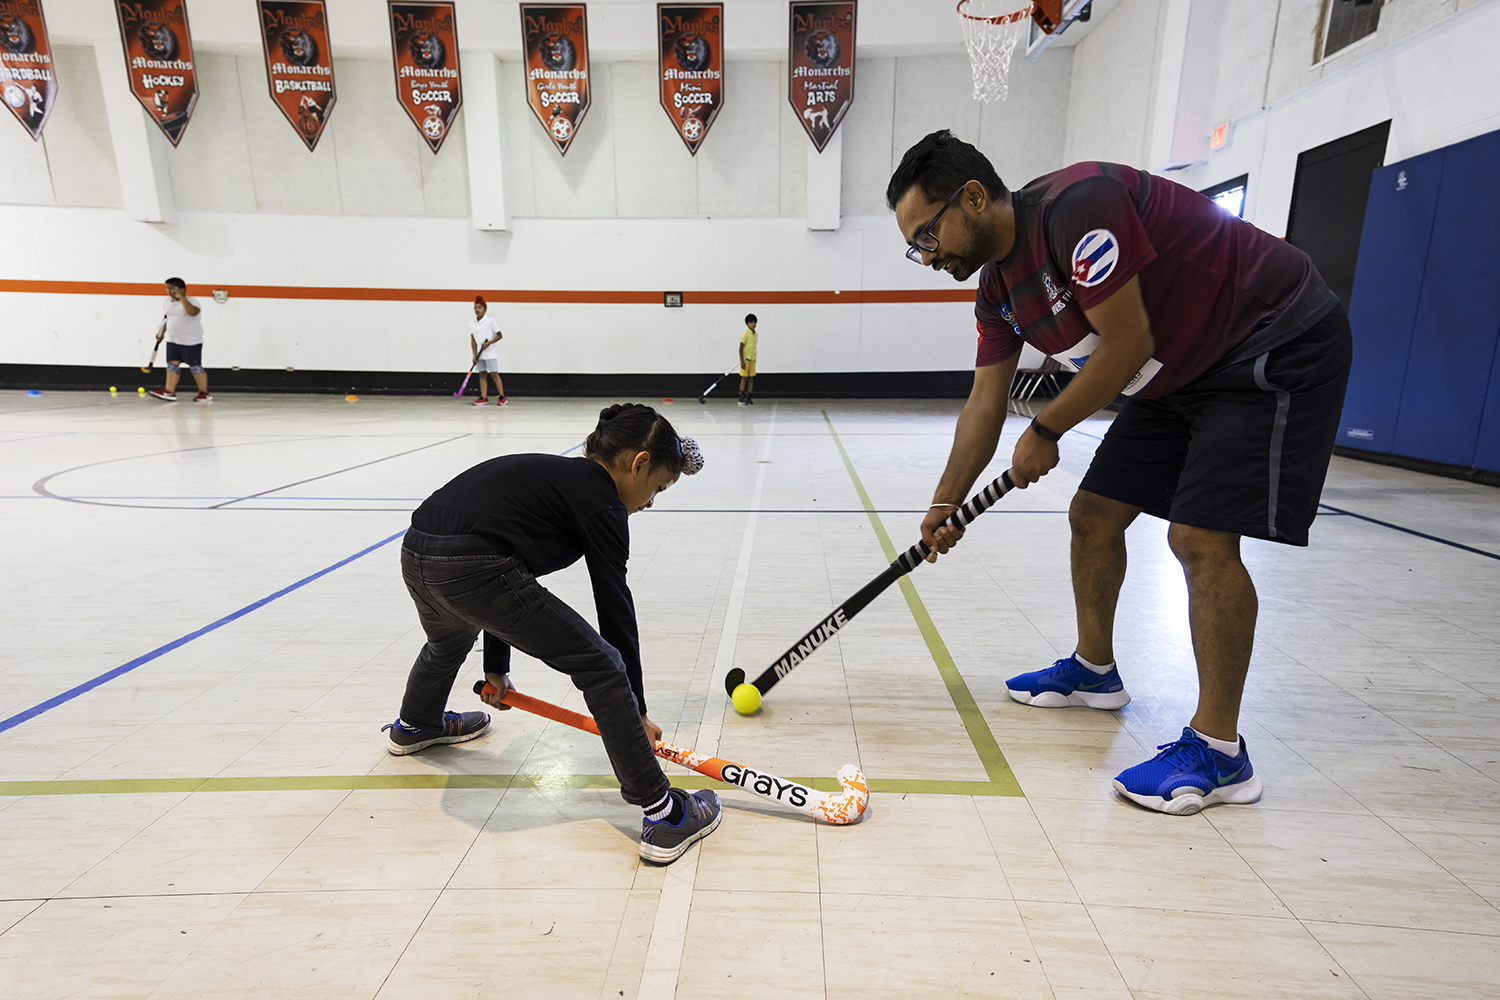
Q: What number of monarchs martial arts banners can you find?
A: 1